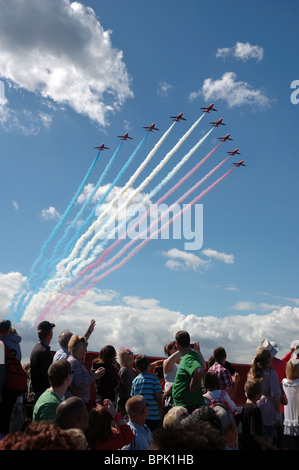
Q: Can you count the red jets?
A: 9